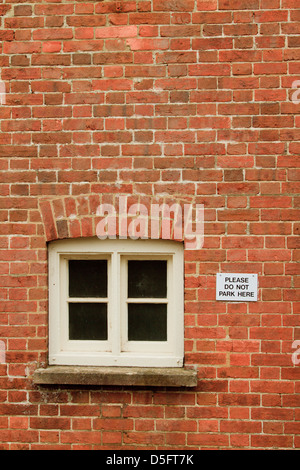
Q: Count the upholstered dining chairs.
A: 0